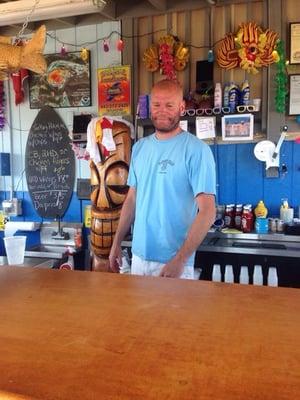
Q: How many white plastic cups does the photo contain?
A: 6